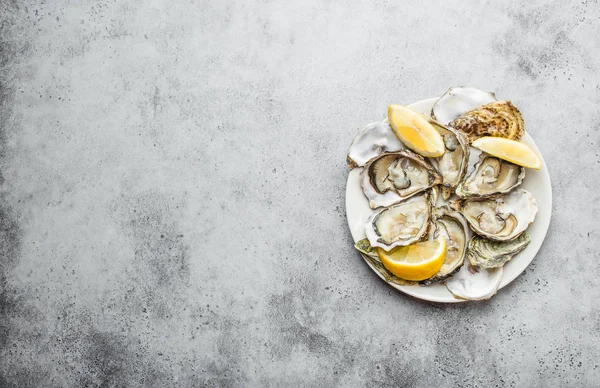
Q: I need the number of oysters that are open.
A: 6